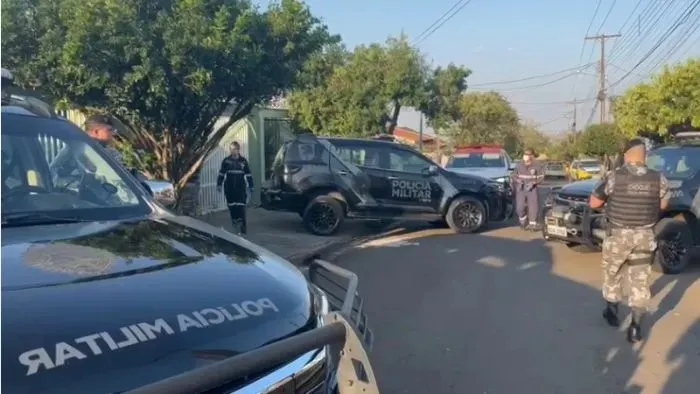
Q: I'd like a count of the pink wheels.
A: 0